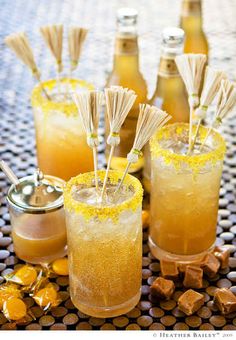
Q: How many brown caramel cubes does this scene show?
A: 7